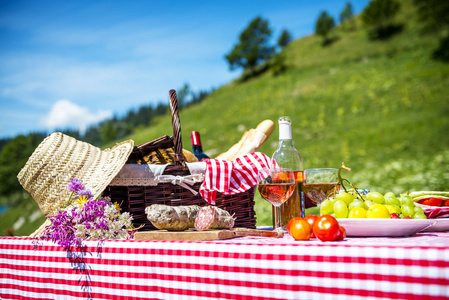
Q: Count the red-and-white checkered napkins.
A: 1